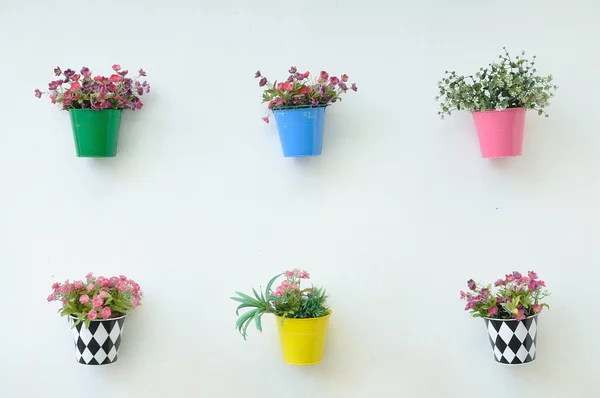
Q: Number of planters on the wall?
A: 6